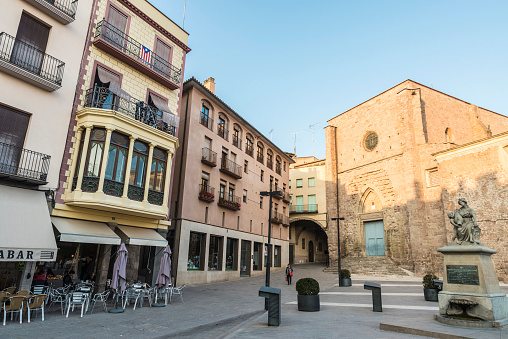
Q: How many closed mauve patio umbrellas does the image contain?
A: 2